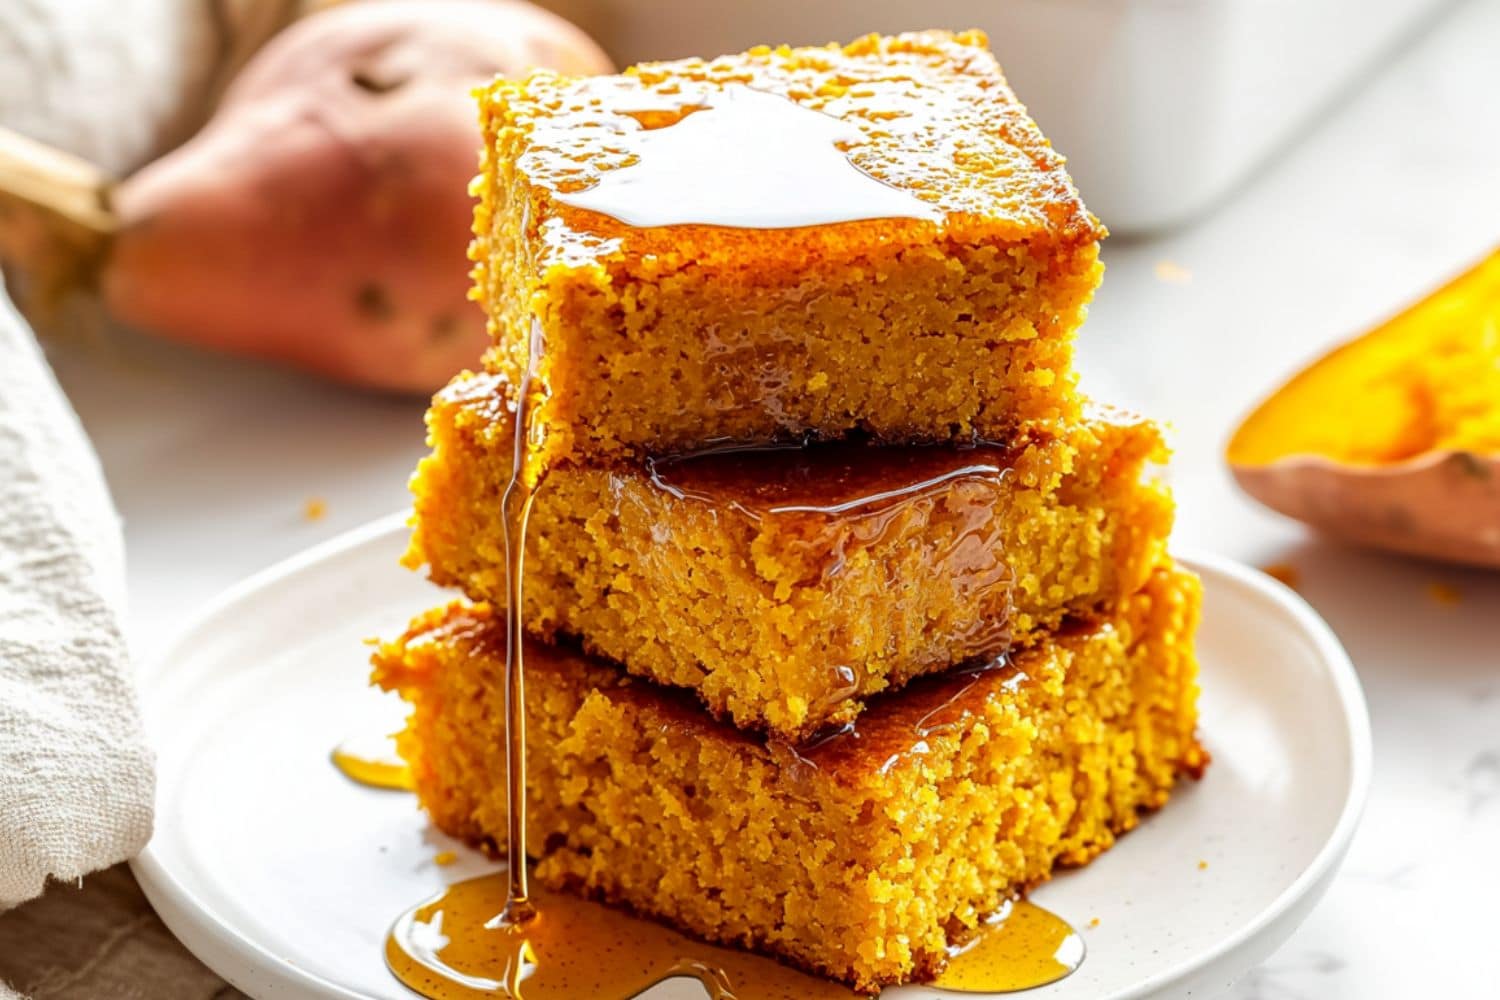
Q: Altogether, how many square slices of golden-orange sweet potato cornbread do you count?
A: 3